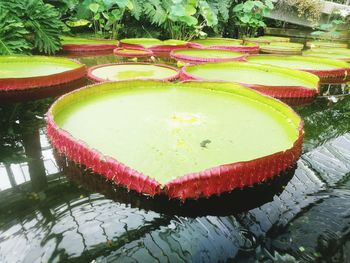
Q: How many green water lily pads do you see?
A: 14